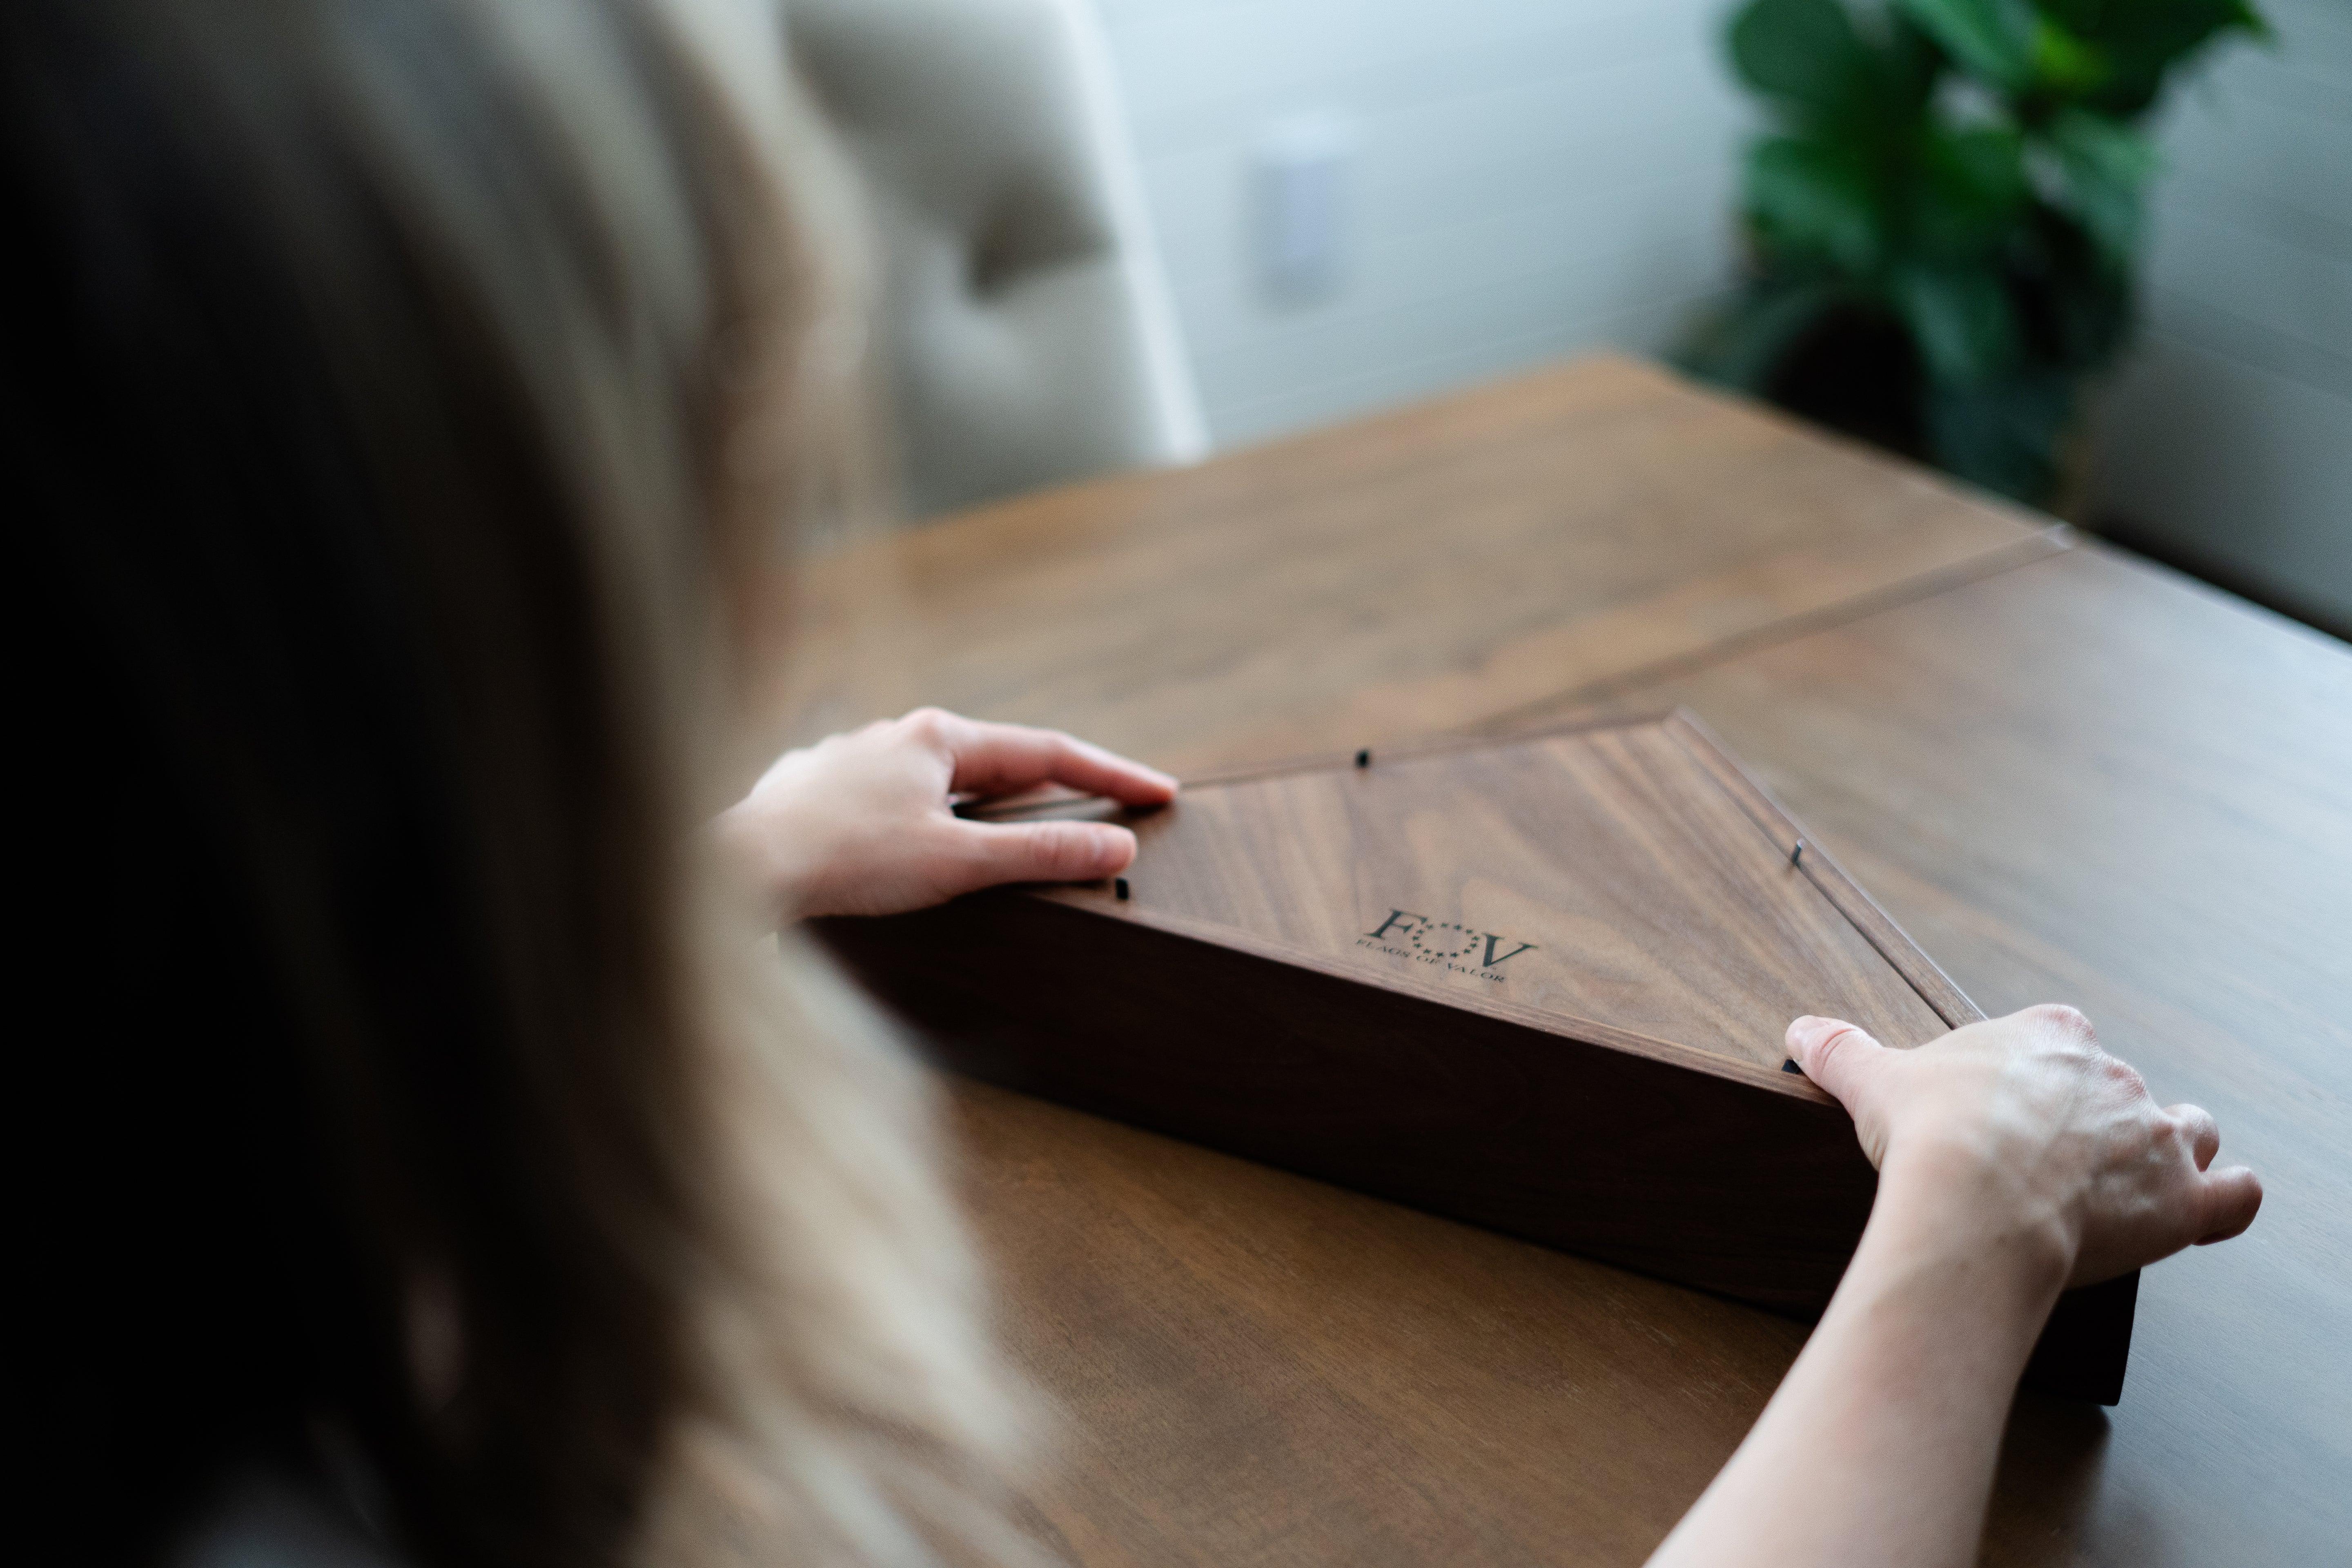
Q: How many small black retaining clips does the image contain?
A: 4